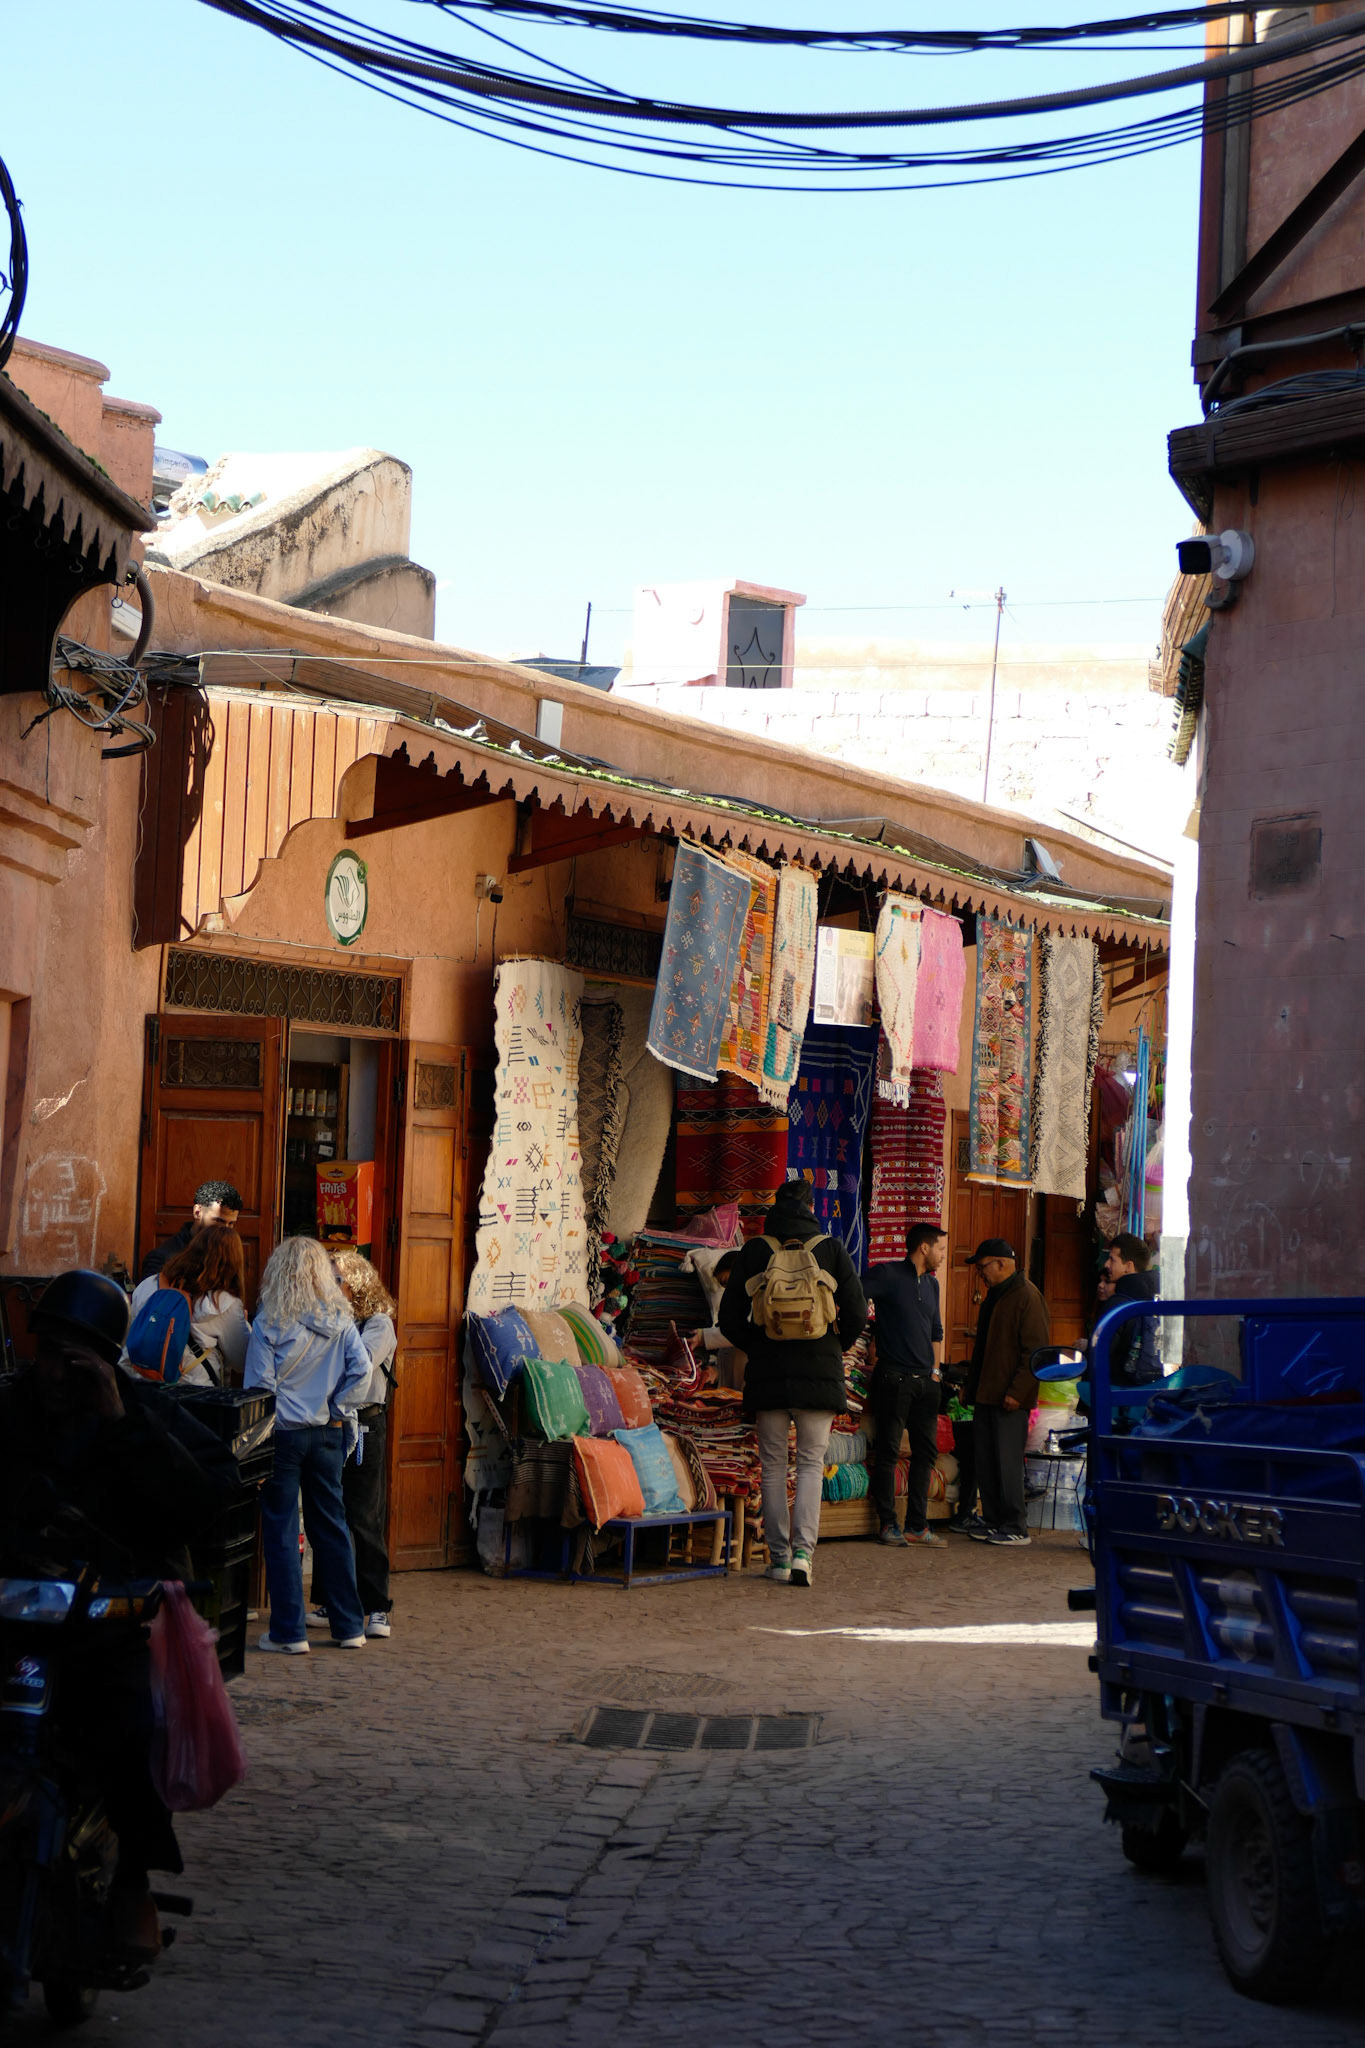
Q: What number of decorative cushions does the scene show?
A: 9